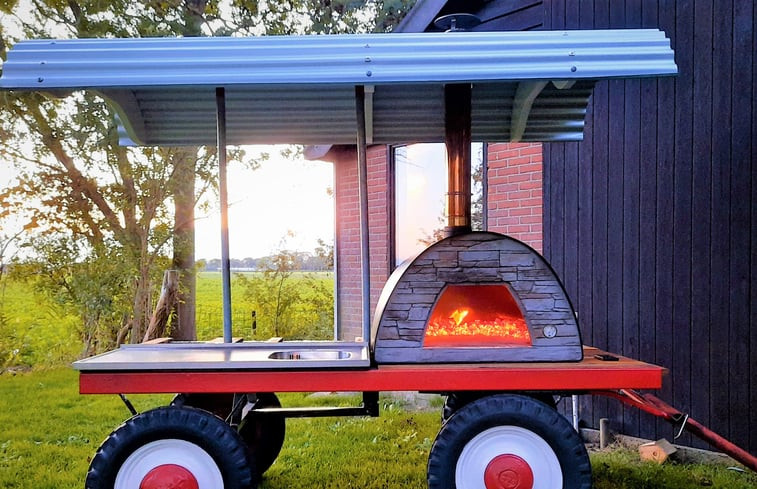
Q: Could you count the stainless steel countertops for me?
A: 1